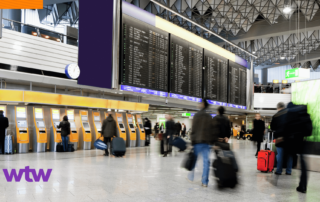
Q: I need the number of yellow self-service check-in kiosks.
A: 11